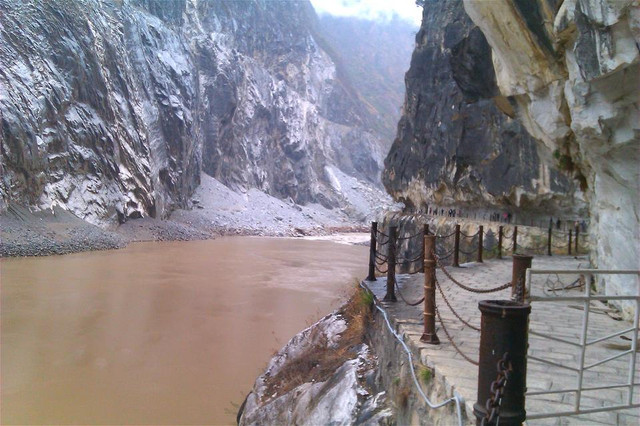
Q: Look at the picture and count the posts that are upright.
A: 13